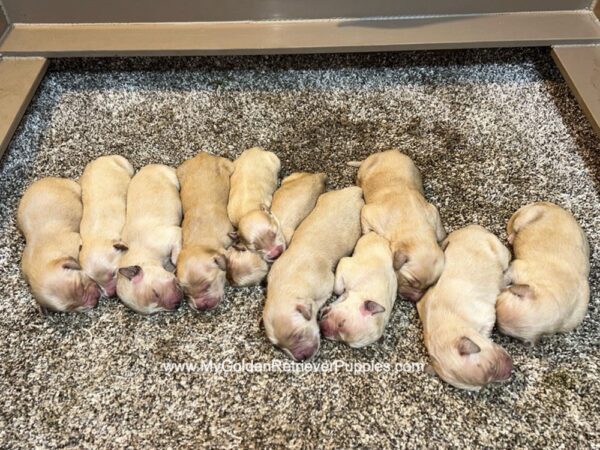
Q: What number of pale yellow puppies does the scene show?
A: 11